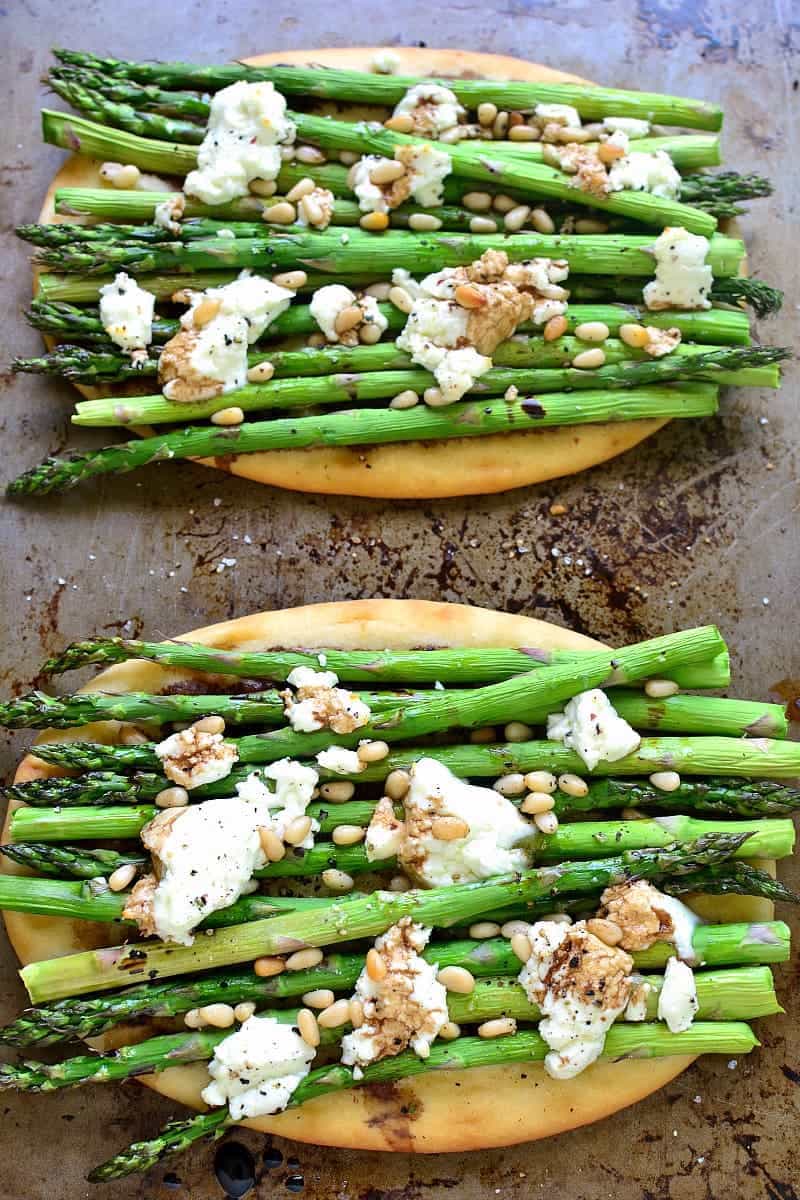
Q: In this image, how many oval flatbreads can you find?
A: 2